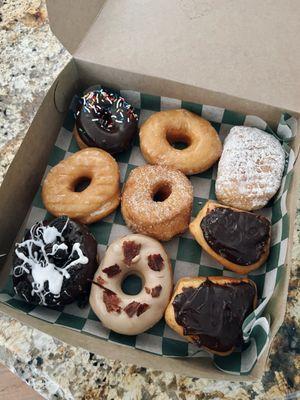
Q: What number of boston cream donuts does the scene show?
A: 2